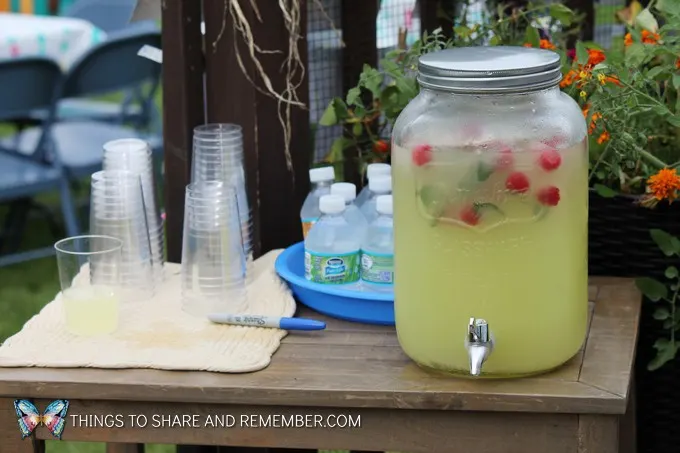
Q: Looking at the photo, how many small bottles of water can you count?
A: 6